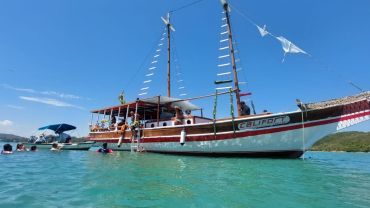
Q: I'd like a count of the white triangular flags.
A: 2